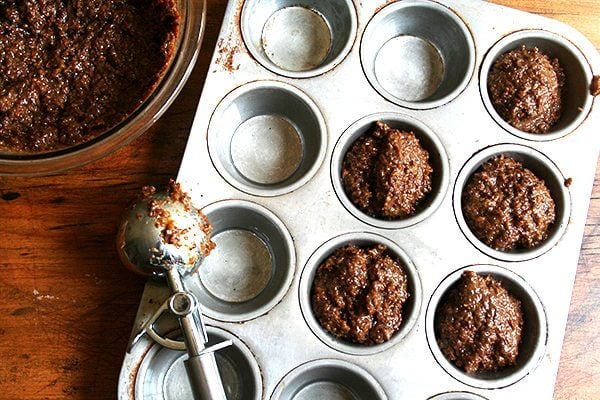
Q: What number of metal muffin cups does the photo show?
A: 12